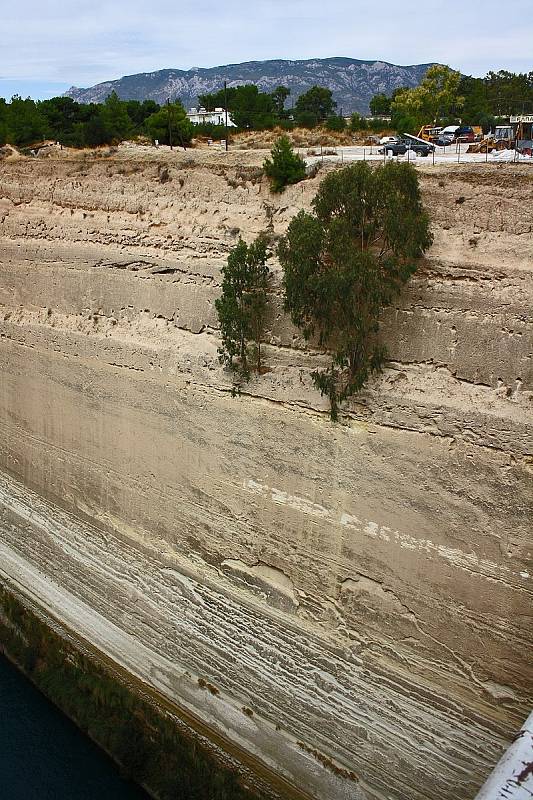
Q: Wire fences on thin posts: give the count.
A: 1